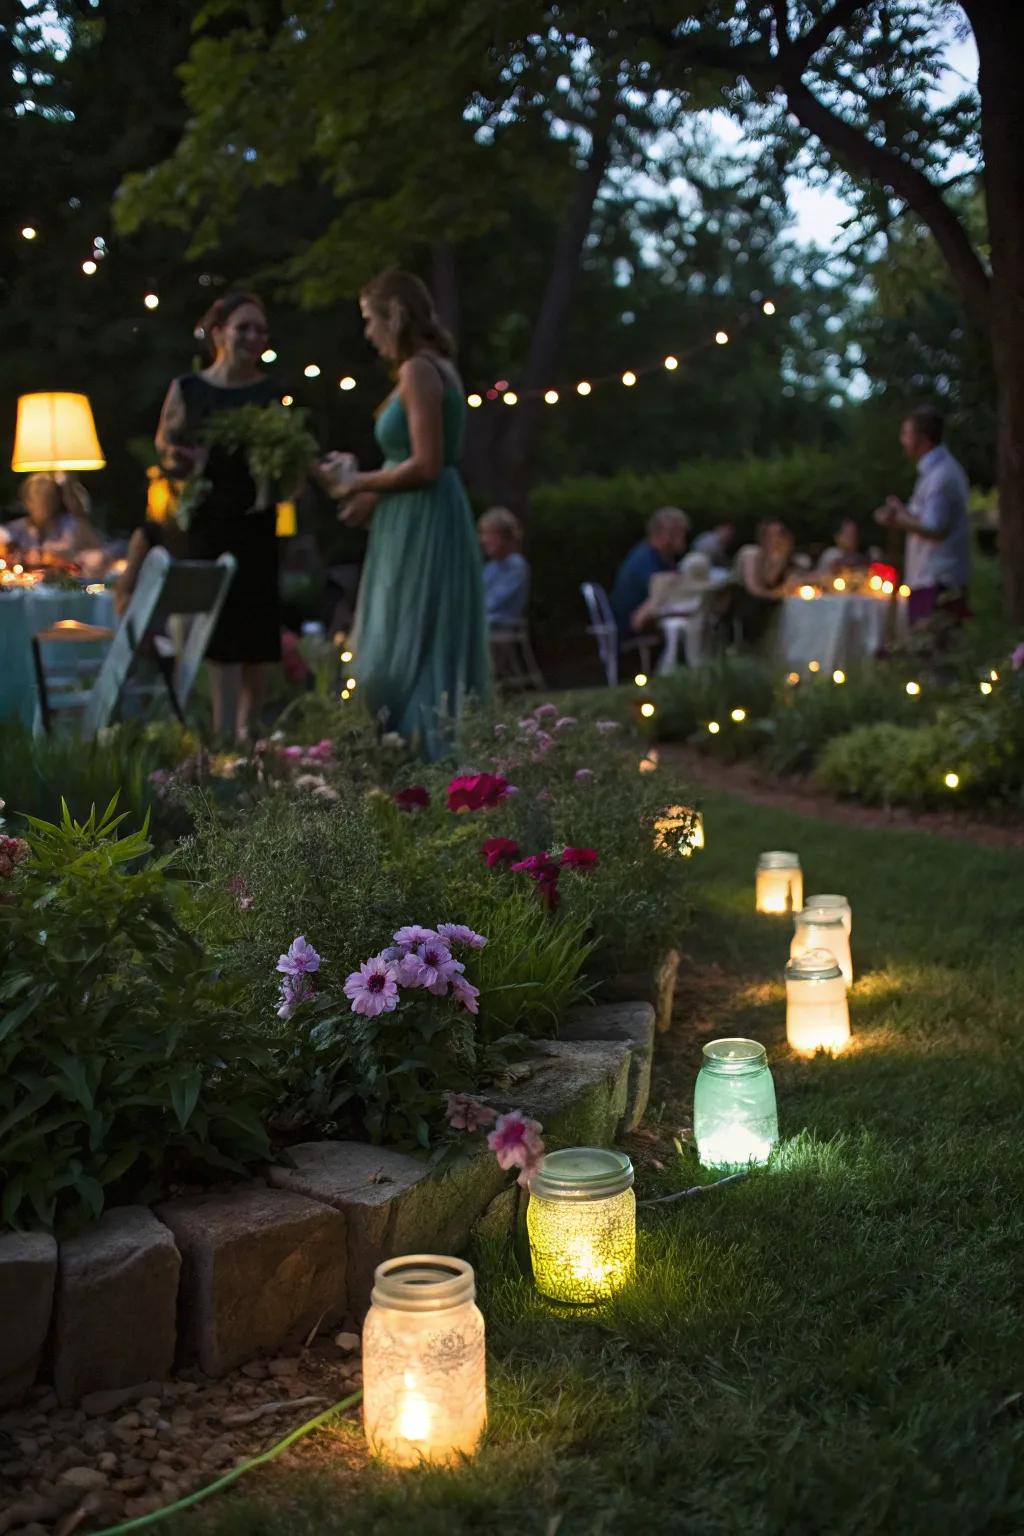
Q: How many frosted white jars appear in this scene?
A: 5